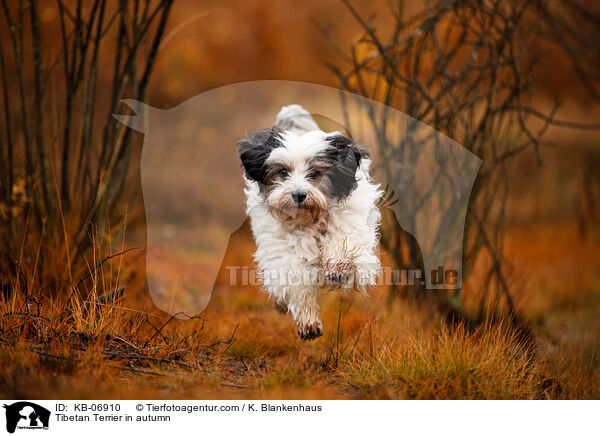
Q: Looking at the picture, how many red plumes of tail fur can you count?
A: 0